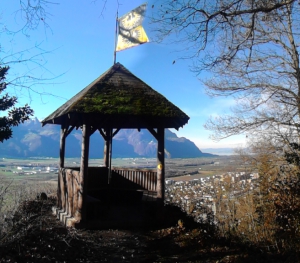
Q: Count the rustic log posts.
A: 4